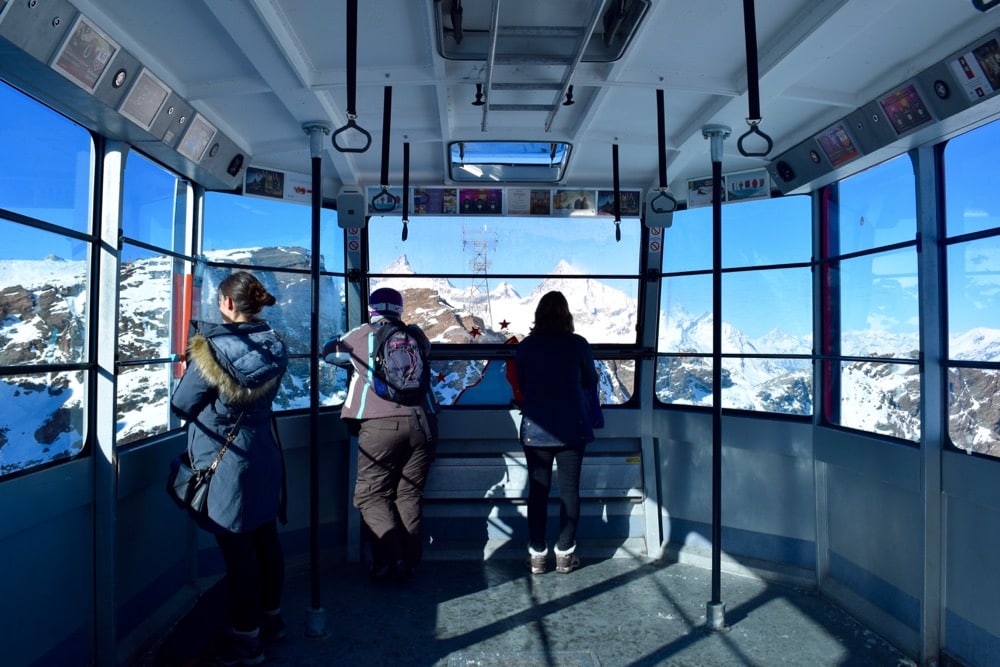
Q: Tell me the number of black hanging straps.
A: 6